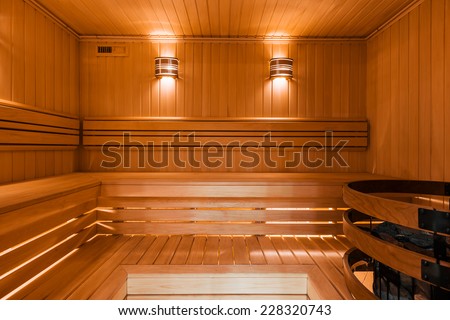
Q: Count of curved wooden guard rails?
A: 3